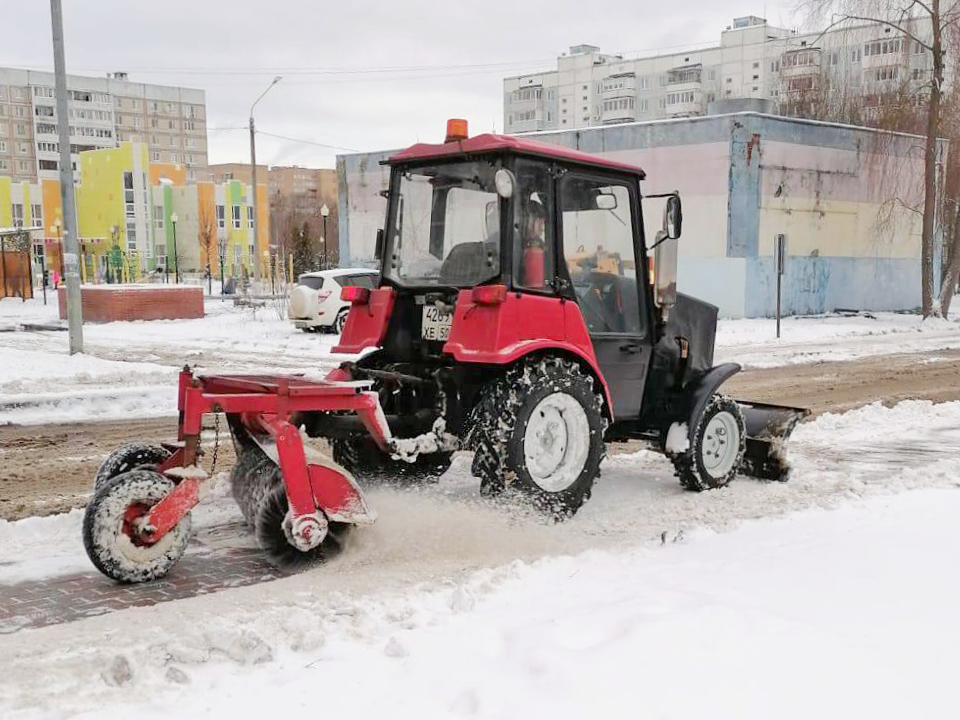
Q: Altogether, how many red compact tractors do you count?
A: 1